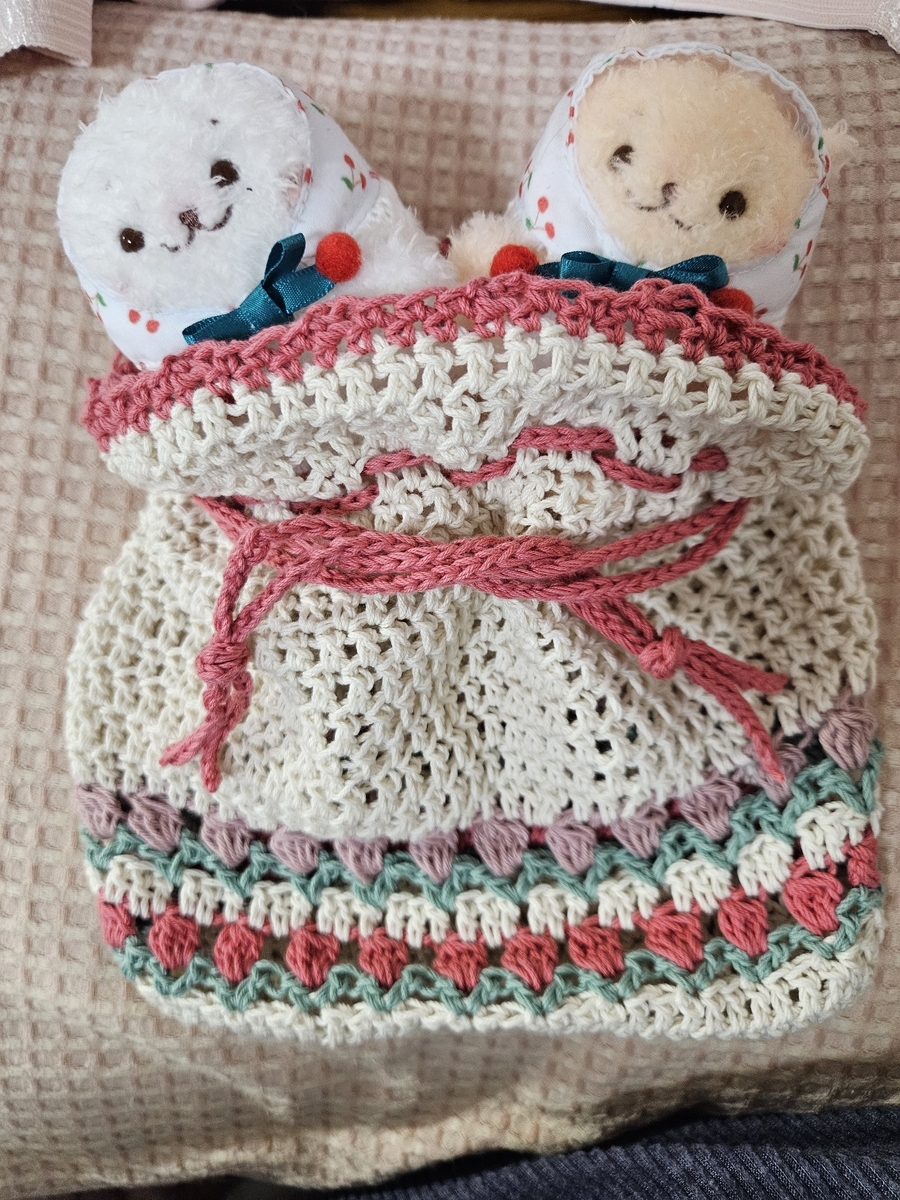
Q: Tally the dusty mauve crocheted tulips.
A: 12